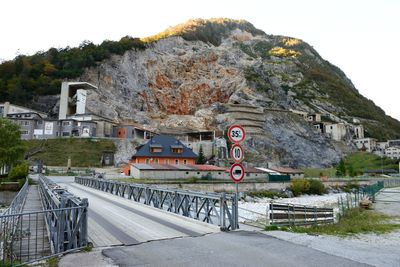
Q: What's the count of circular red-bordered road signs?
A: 3